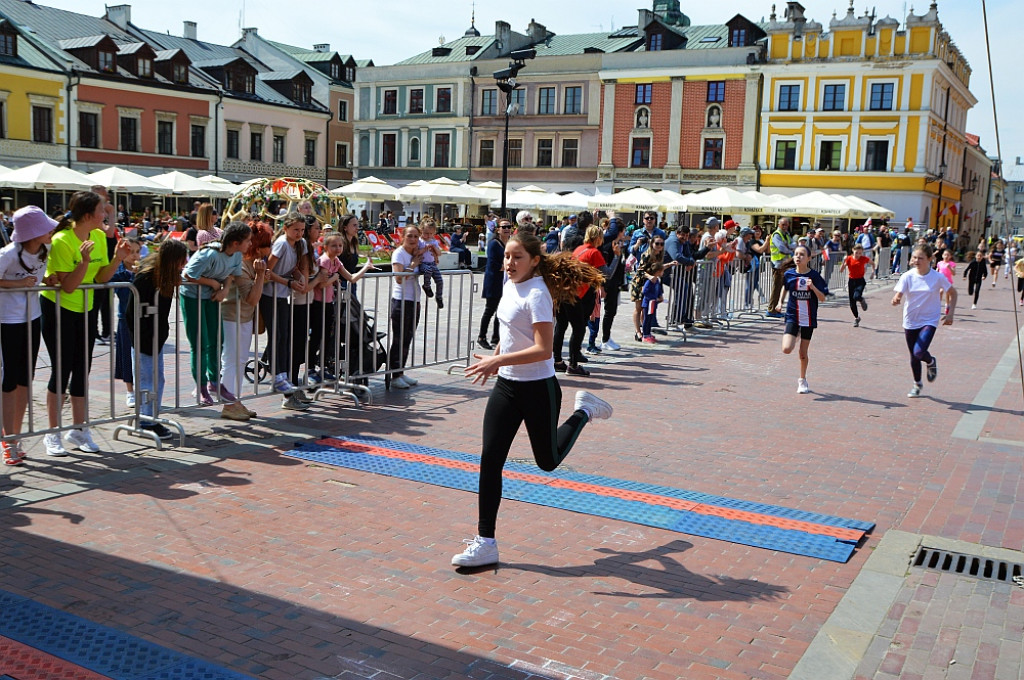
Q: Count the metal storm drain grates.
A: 1